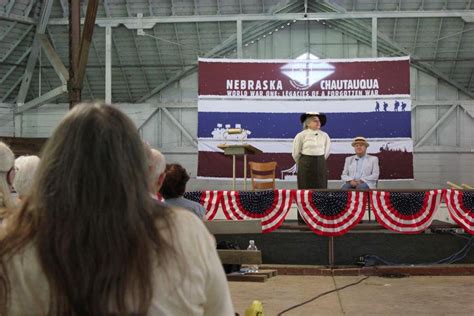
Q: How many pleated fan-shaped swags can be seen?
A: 5